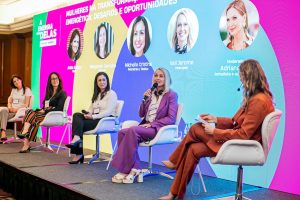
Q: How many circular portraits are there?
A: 5